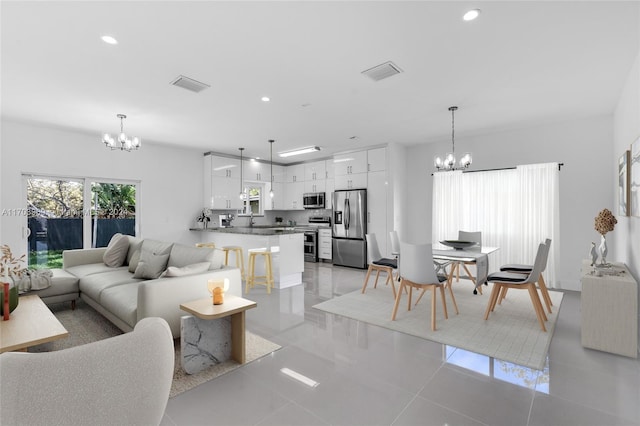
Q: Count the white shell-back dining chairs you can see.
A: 6